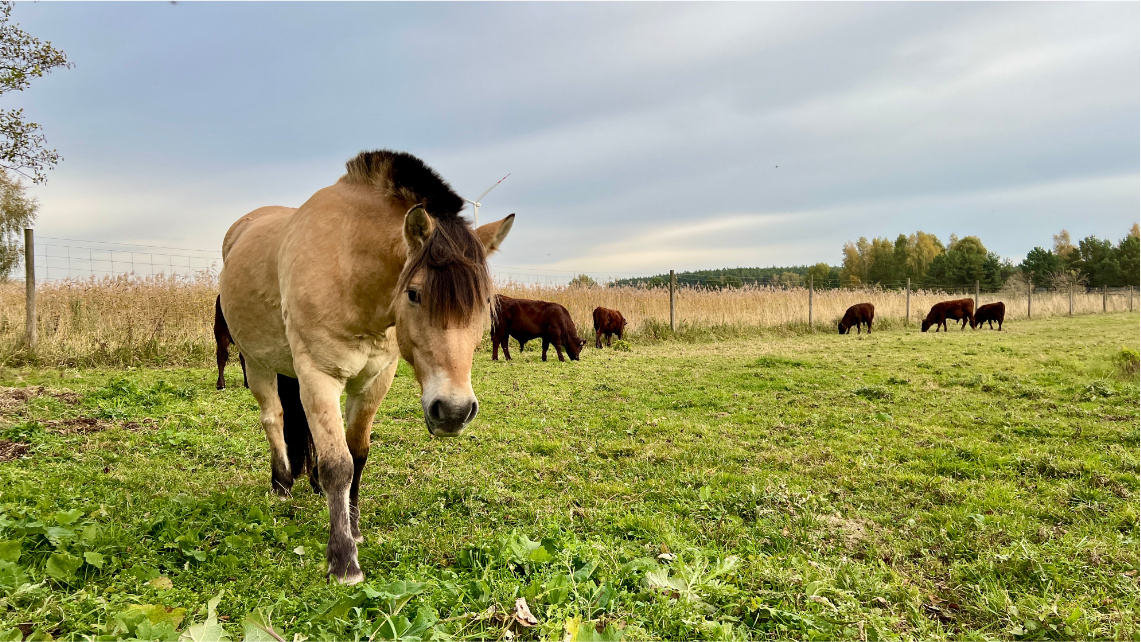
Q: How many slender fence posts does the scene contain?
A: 9